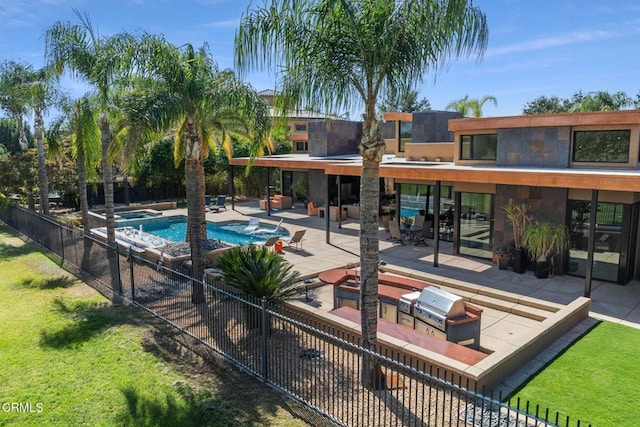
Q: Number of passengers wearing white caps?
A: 0